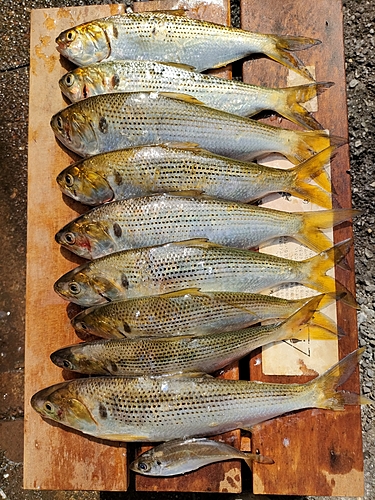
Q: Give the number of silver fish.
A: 10